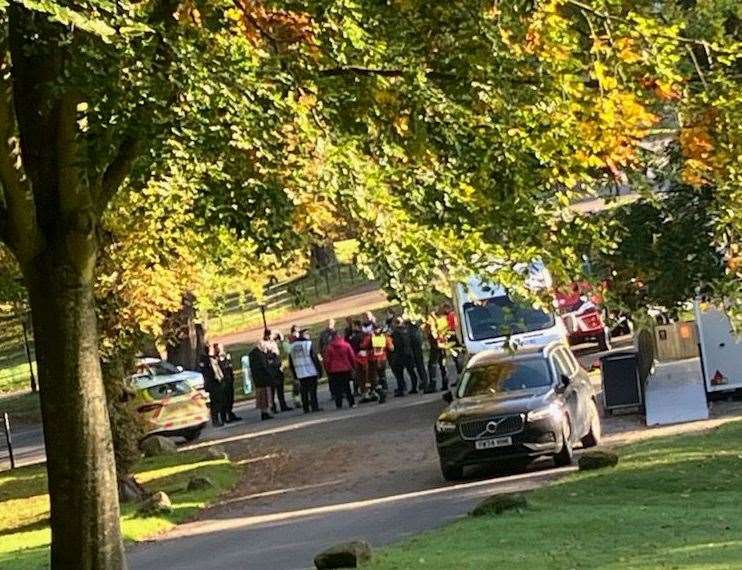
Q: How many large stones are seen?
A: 6